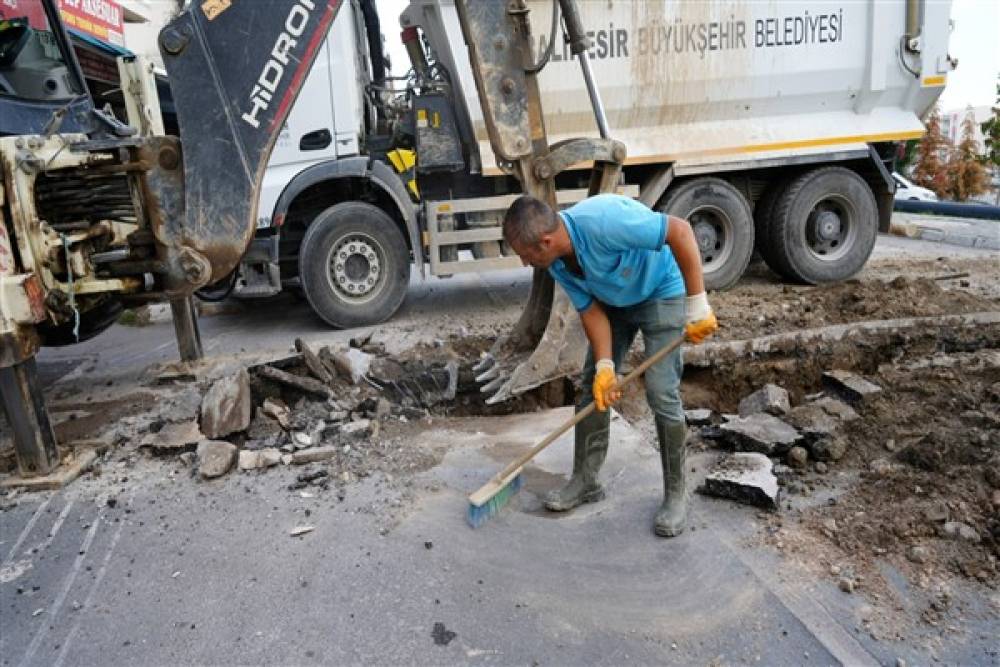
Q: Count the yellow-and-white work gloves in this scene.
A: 2